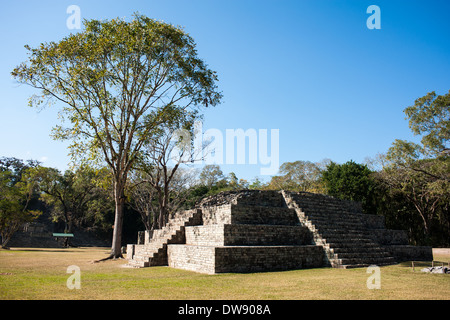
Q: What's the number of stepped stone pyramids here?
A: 1